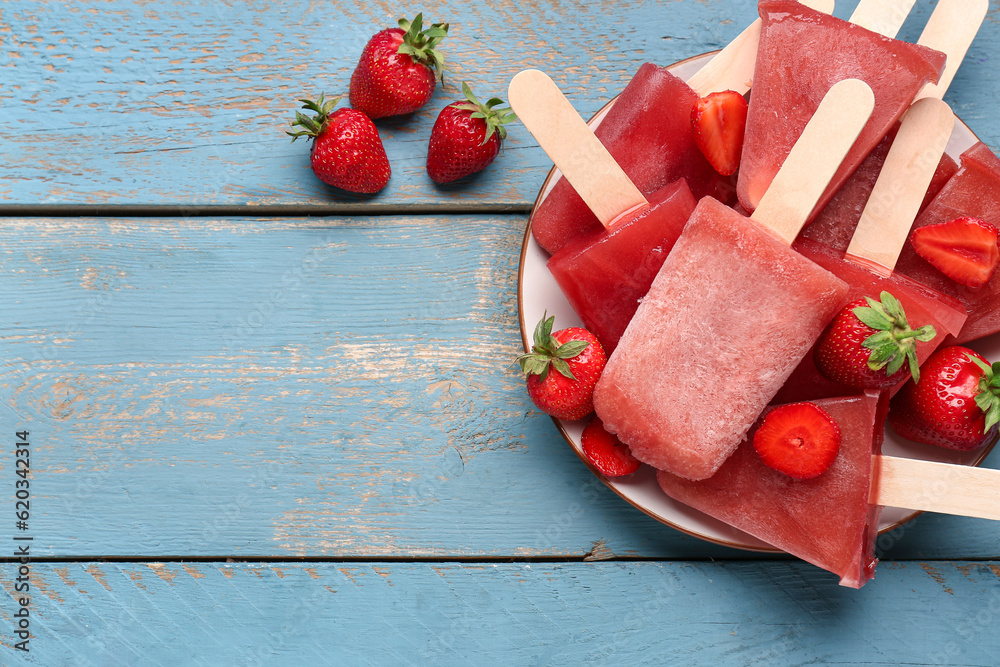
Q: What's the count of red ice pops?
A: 8